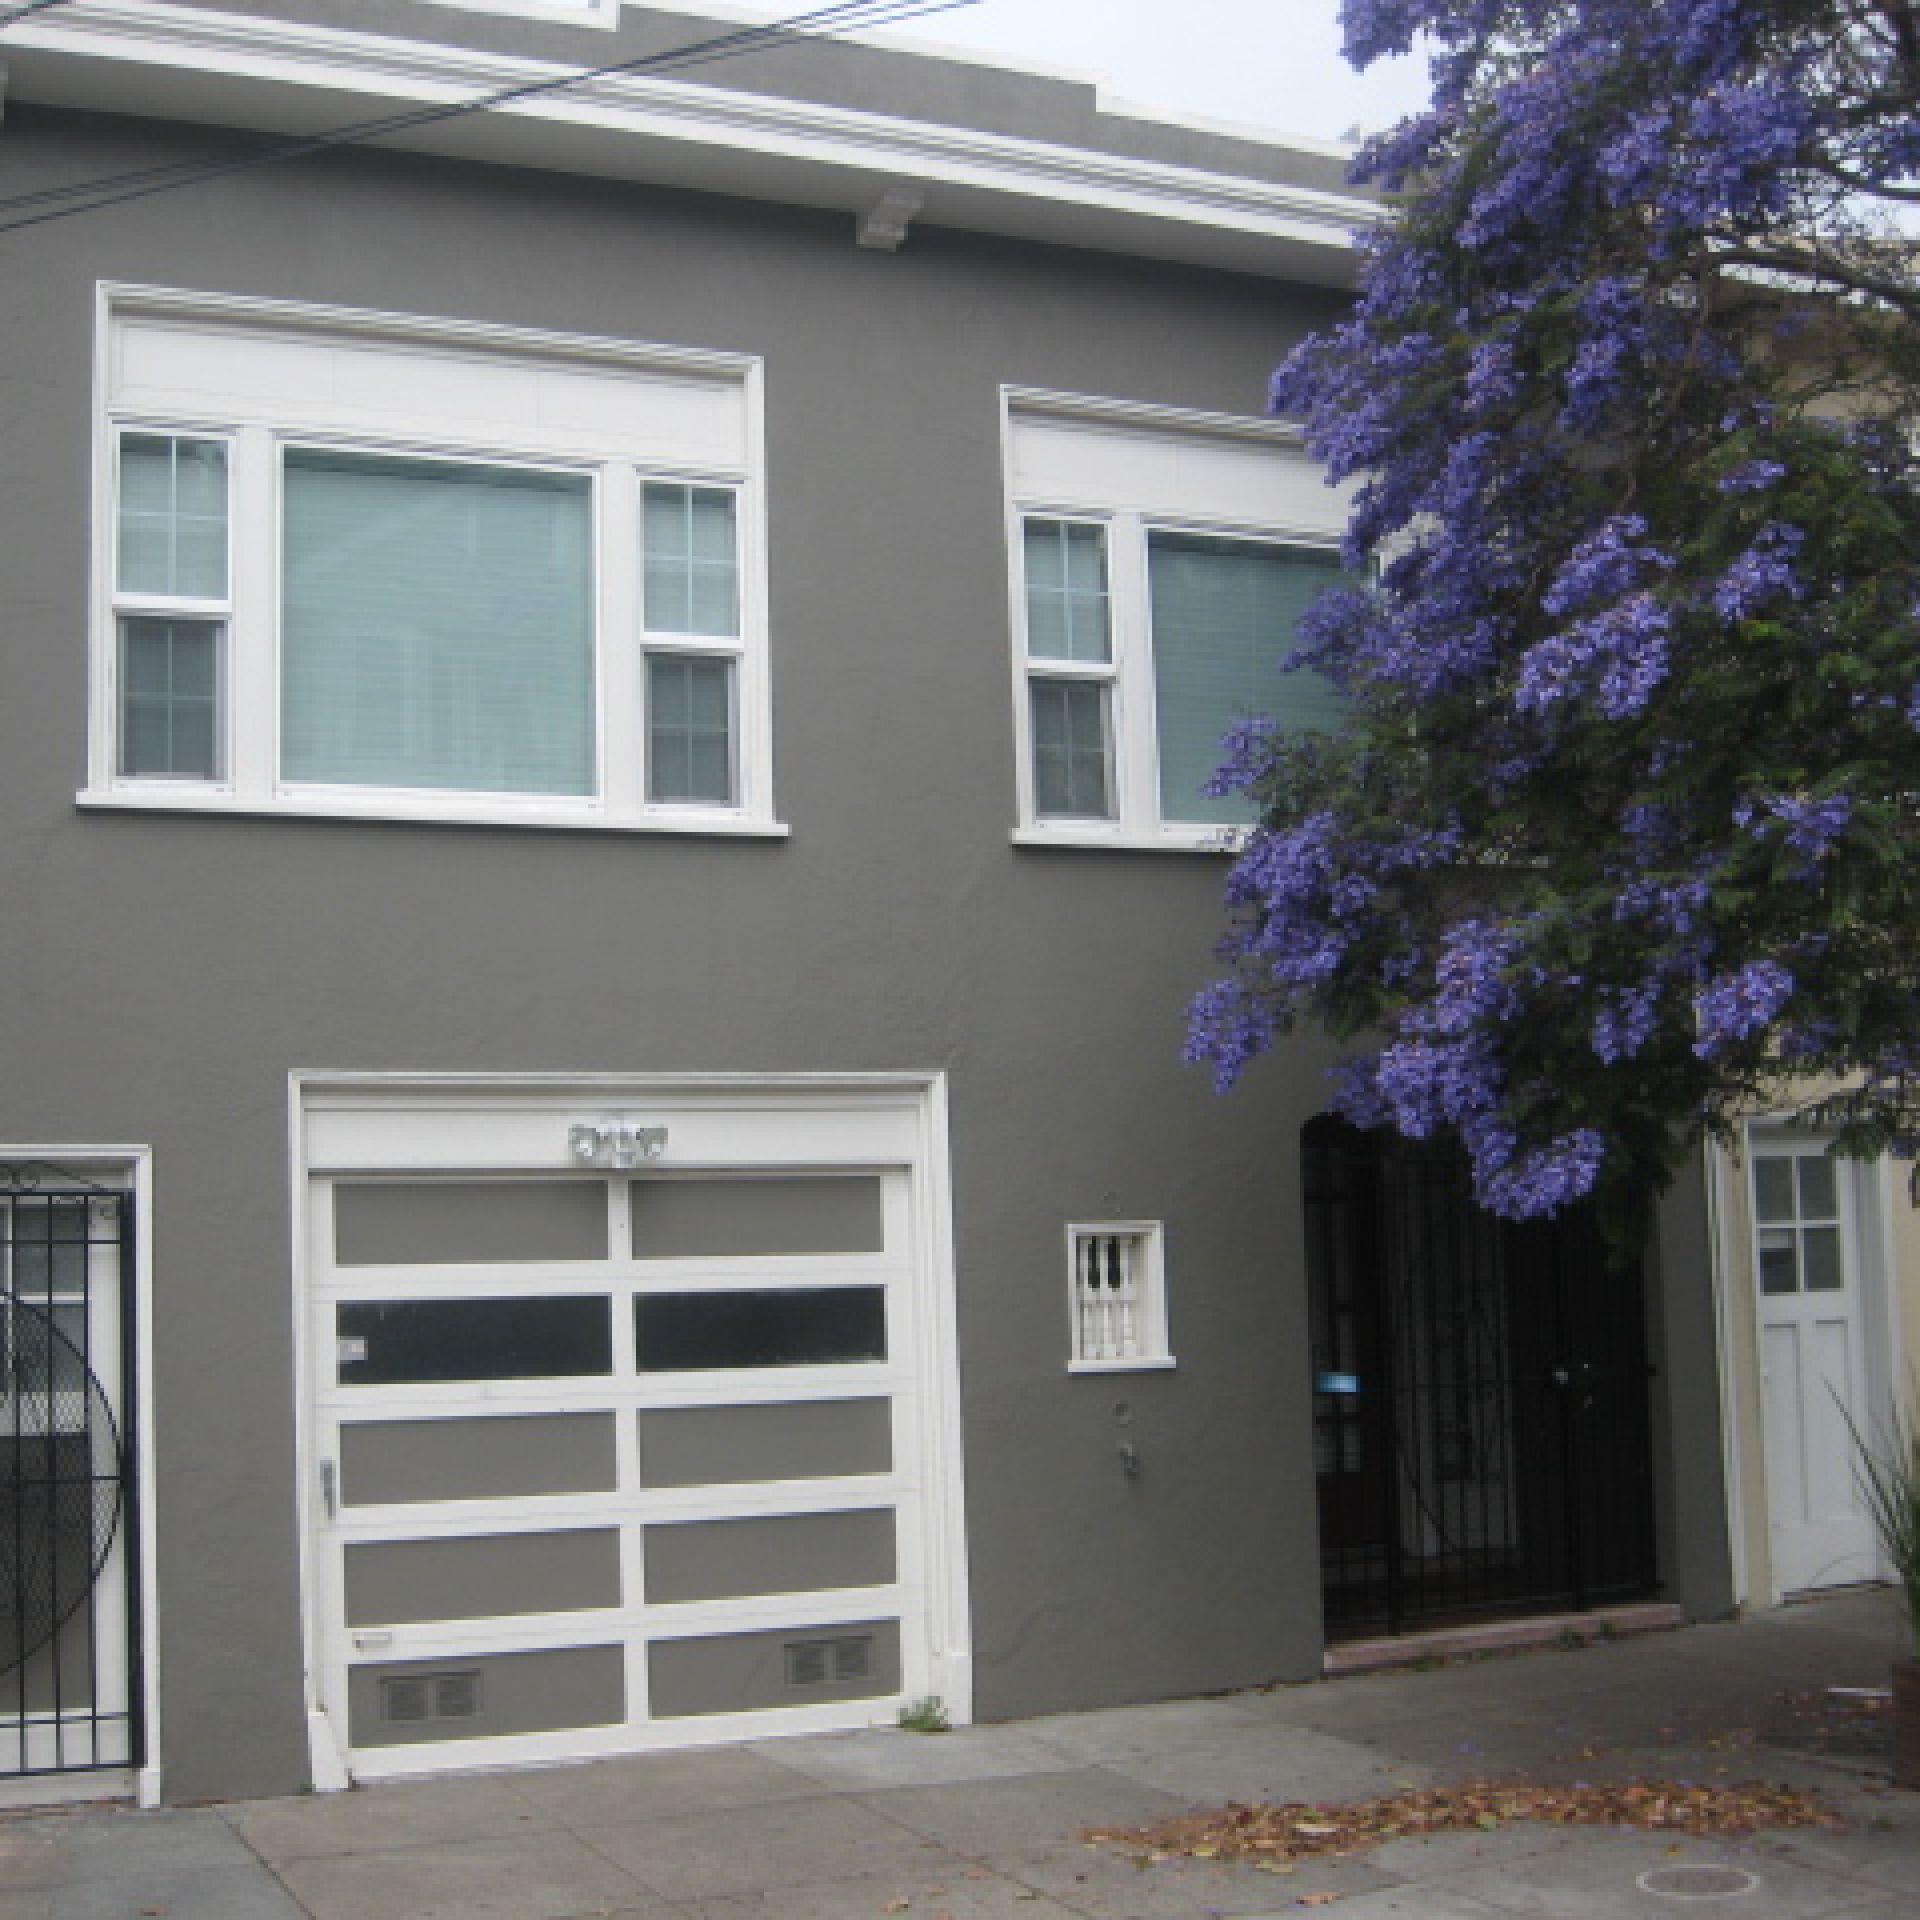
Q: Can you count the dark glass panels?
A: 2